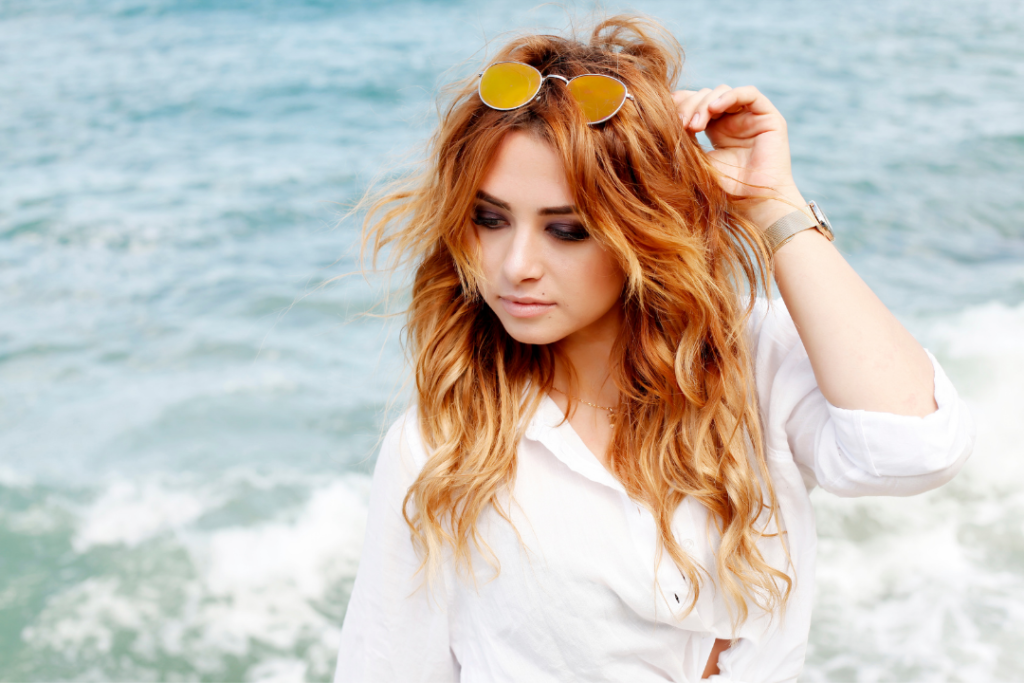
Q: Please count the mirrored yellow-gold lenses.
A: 2